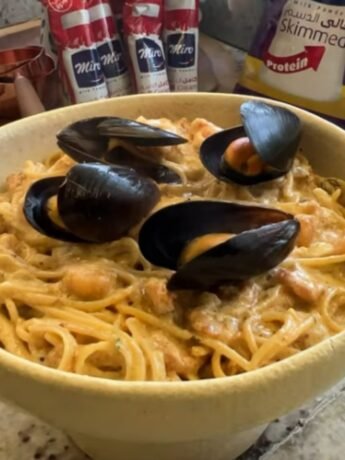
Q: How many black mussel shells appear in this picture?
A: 4